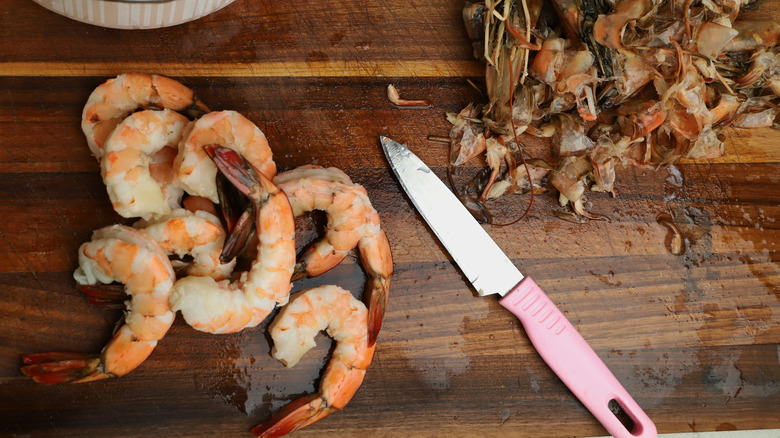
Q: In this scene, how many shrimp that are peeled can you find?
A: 9